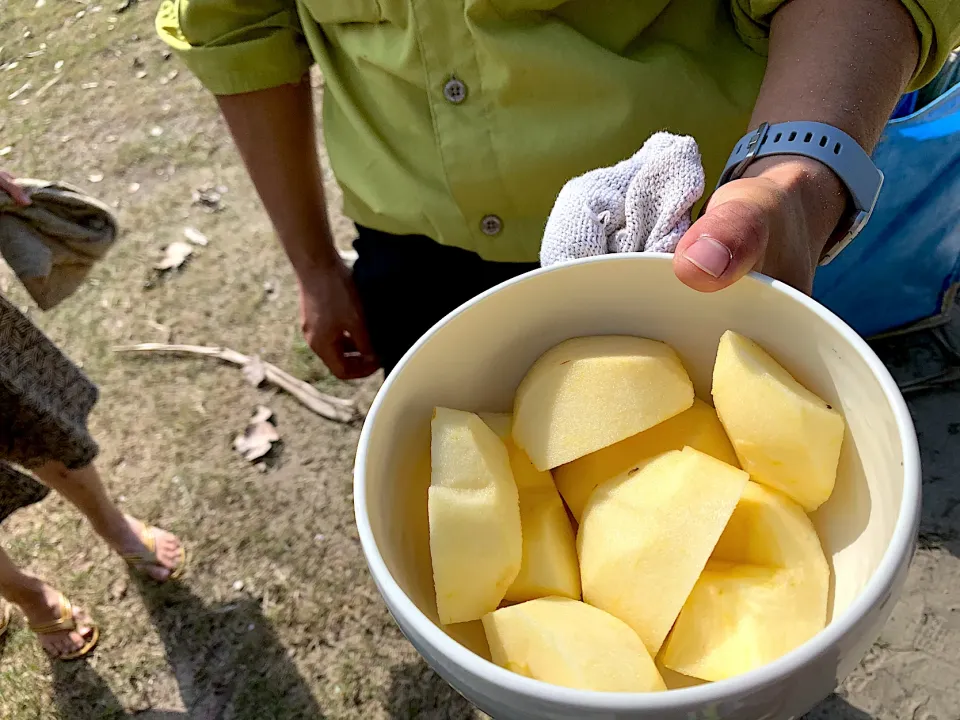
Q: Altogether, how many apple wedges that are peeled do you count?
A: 8